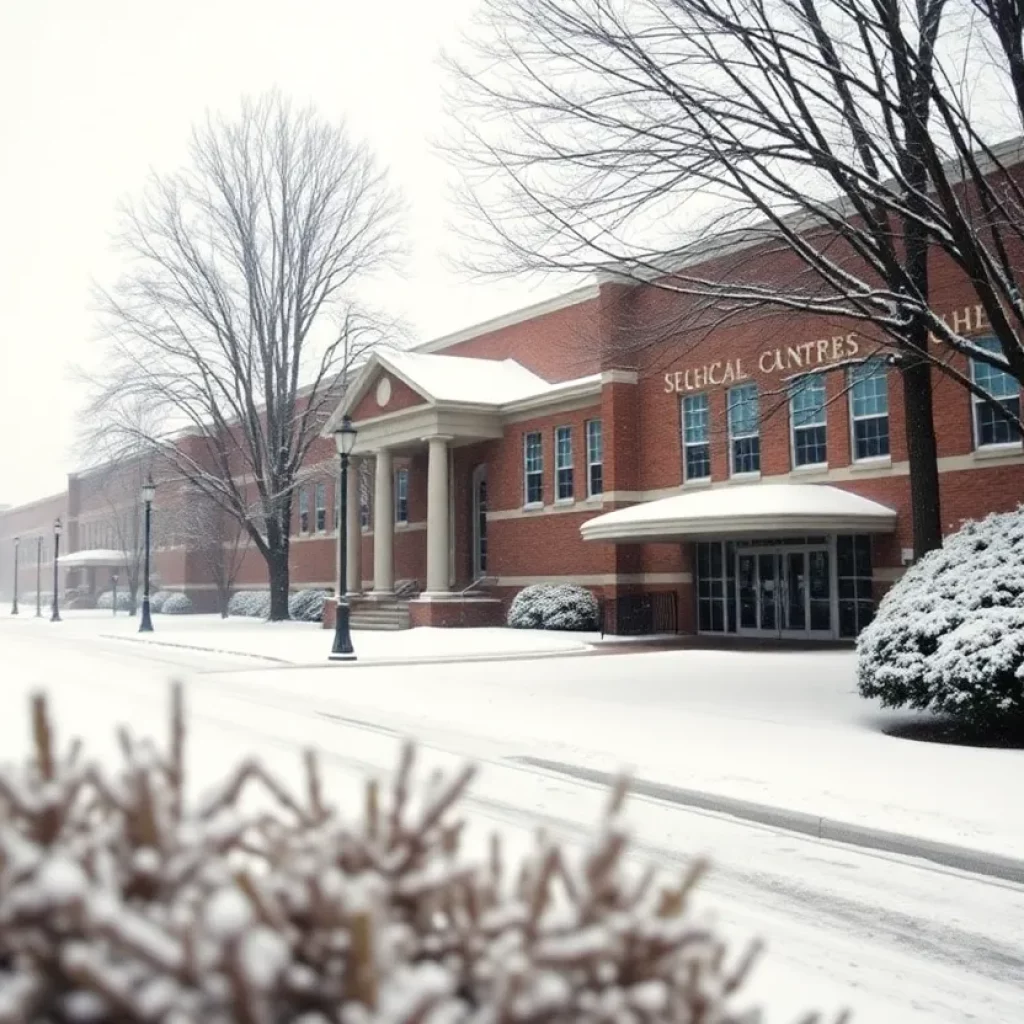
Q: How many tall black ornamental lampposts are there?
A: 5